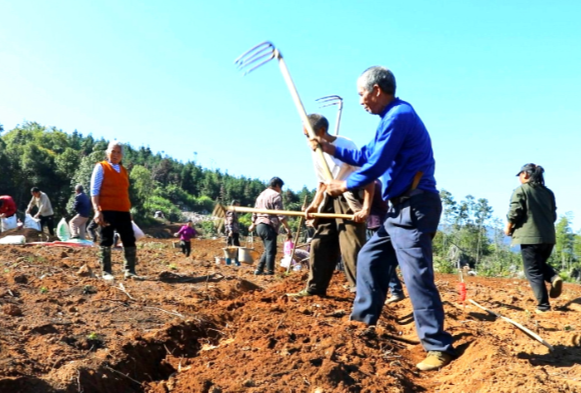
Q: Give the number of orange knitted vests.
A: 1